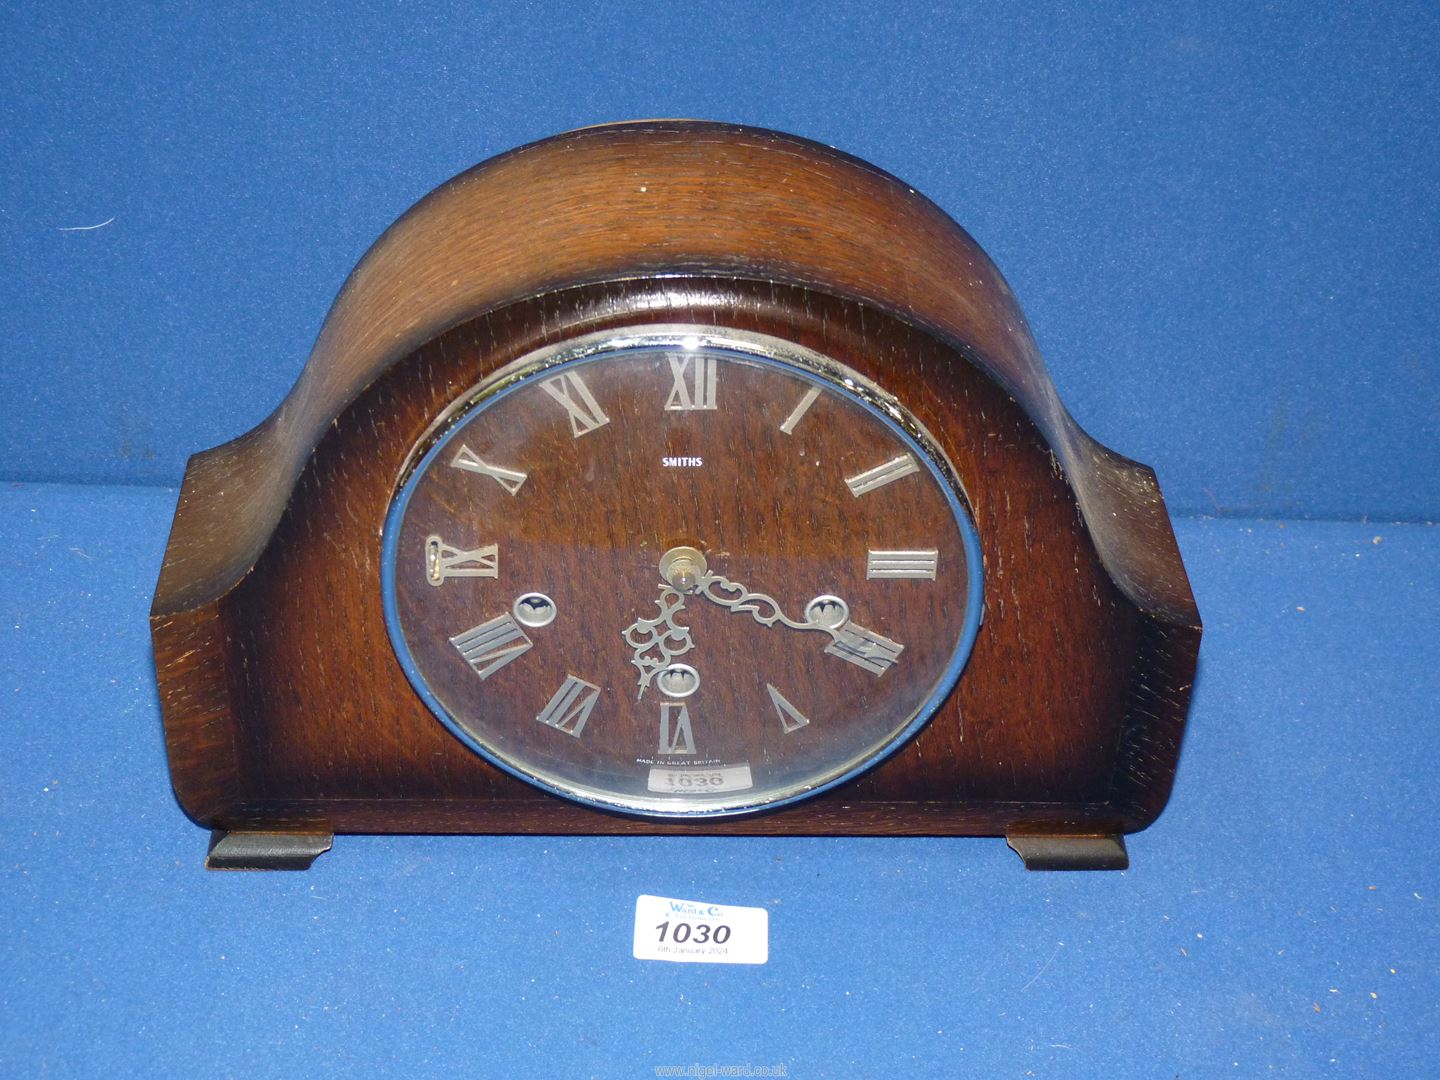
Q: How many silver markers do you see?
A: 12